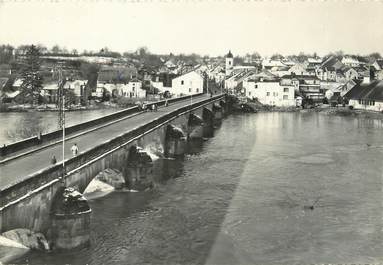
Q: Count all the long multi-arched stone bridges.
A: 1